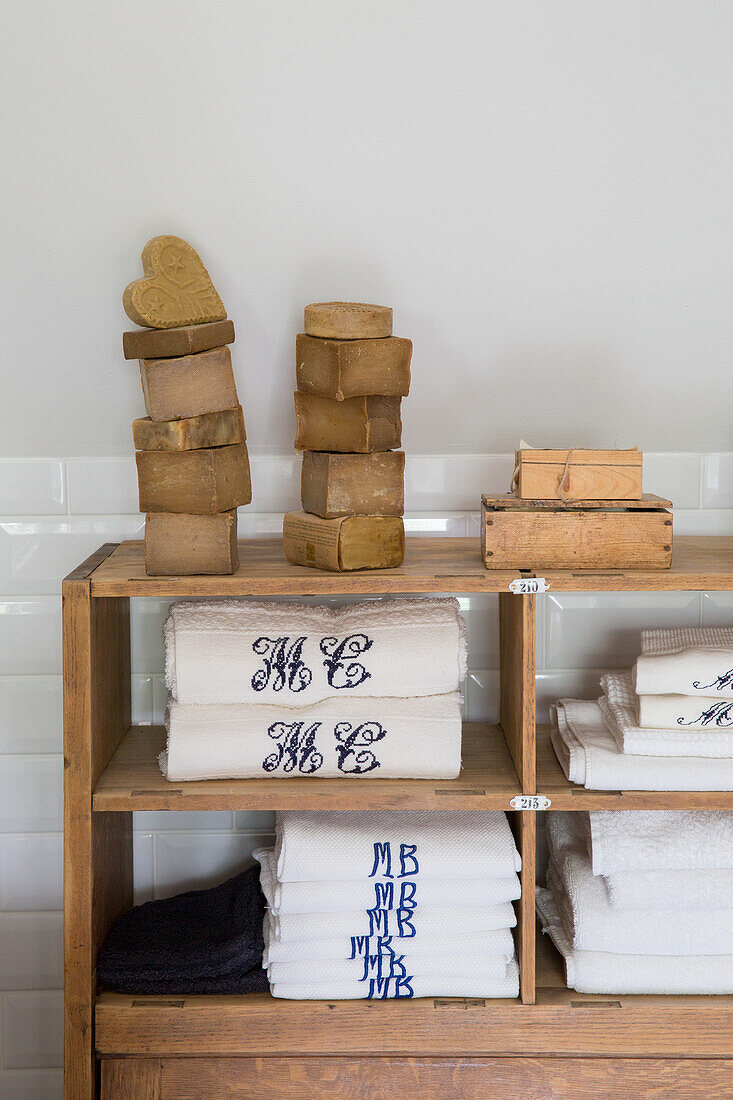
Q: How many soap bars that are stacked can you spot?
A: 11